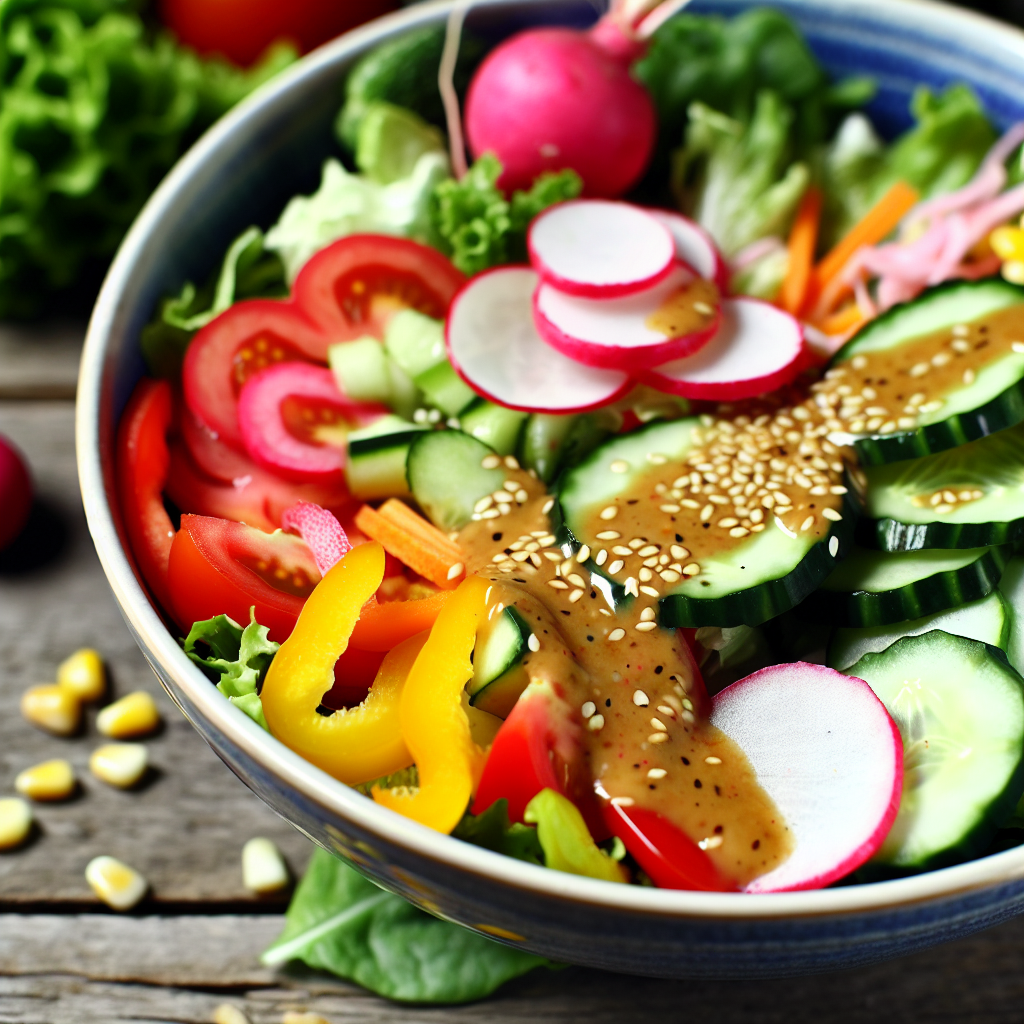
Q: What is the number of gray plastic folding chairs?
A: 0